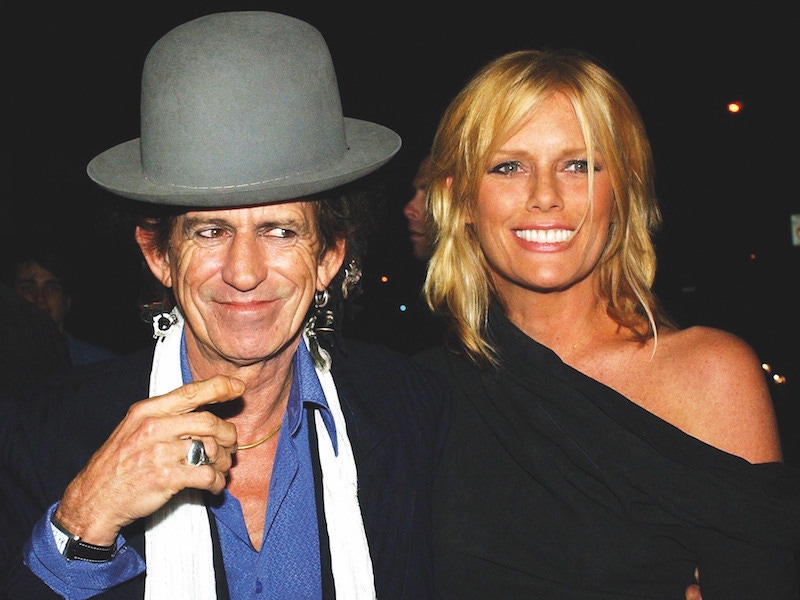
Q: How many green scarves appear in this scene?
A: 0